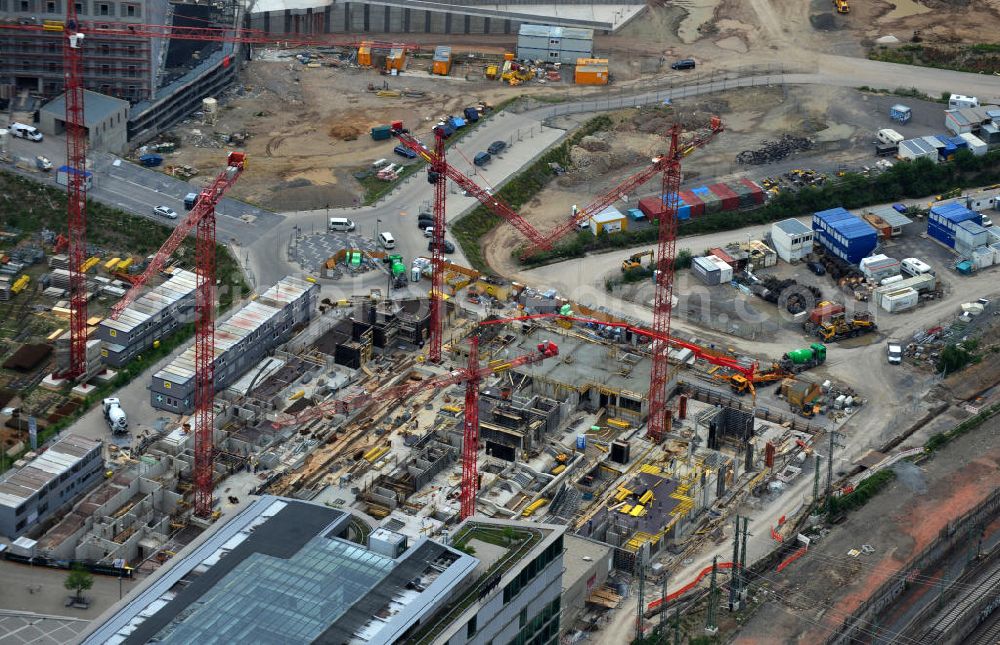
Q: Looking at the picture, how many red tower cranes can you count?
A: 5